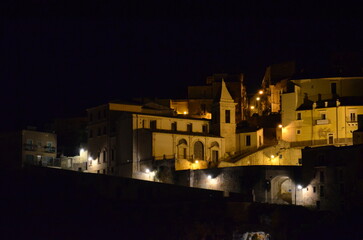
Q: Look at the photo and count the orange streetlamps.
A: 7